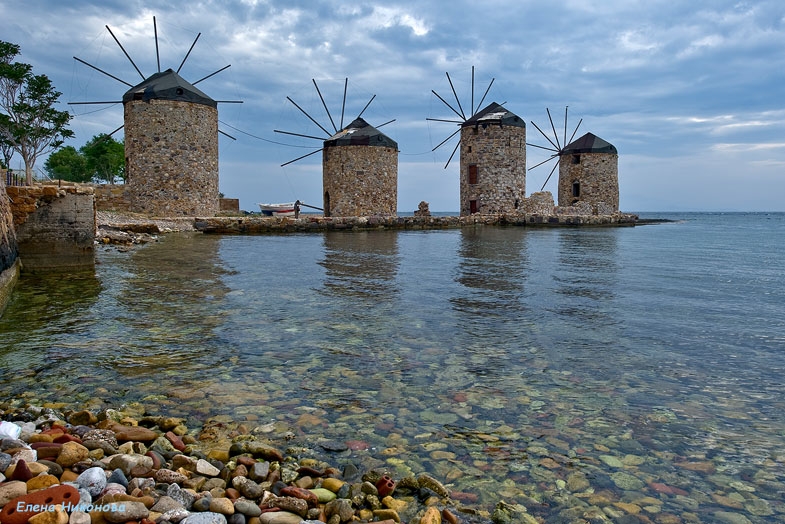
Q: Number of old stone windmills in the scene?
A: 4